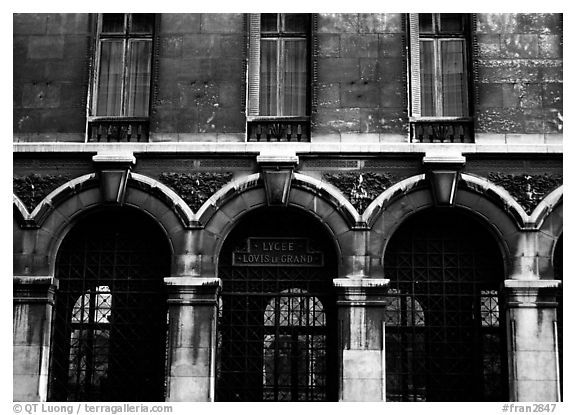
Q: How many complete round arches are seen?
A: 3